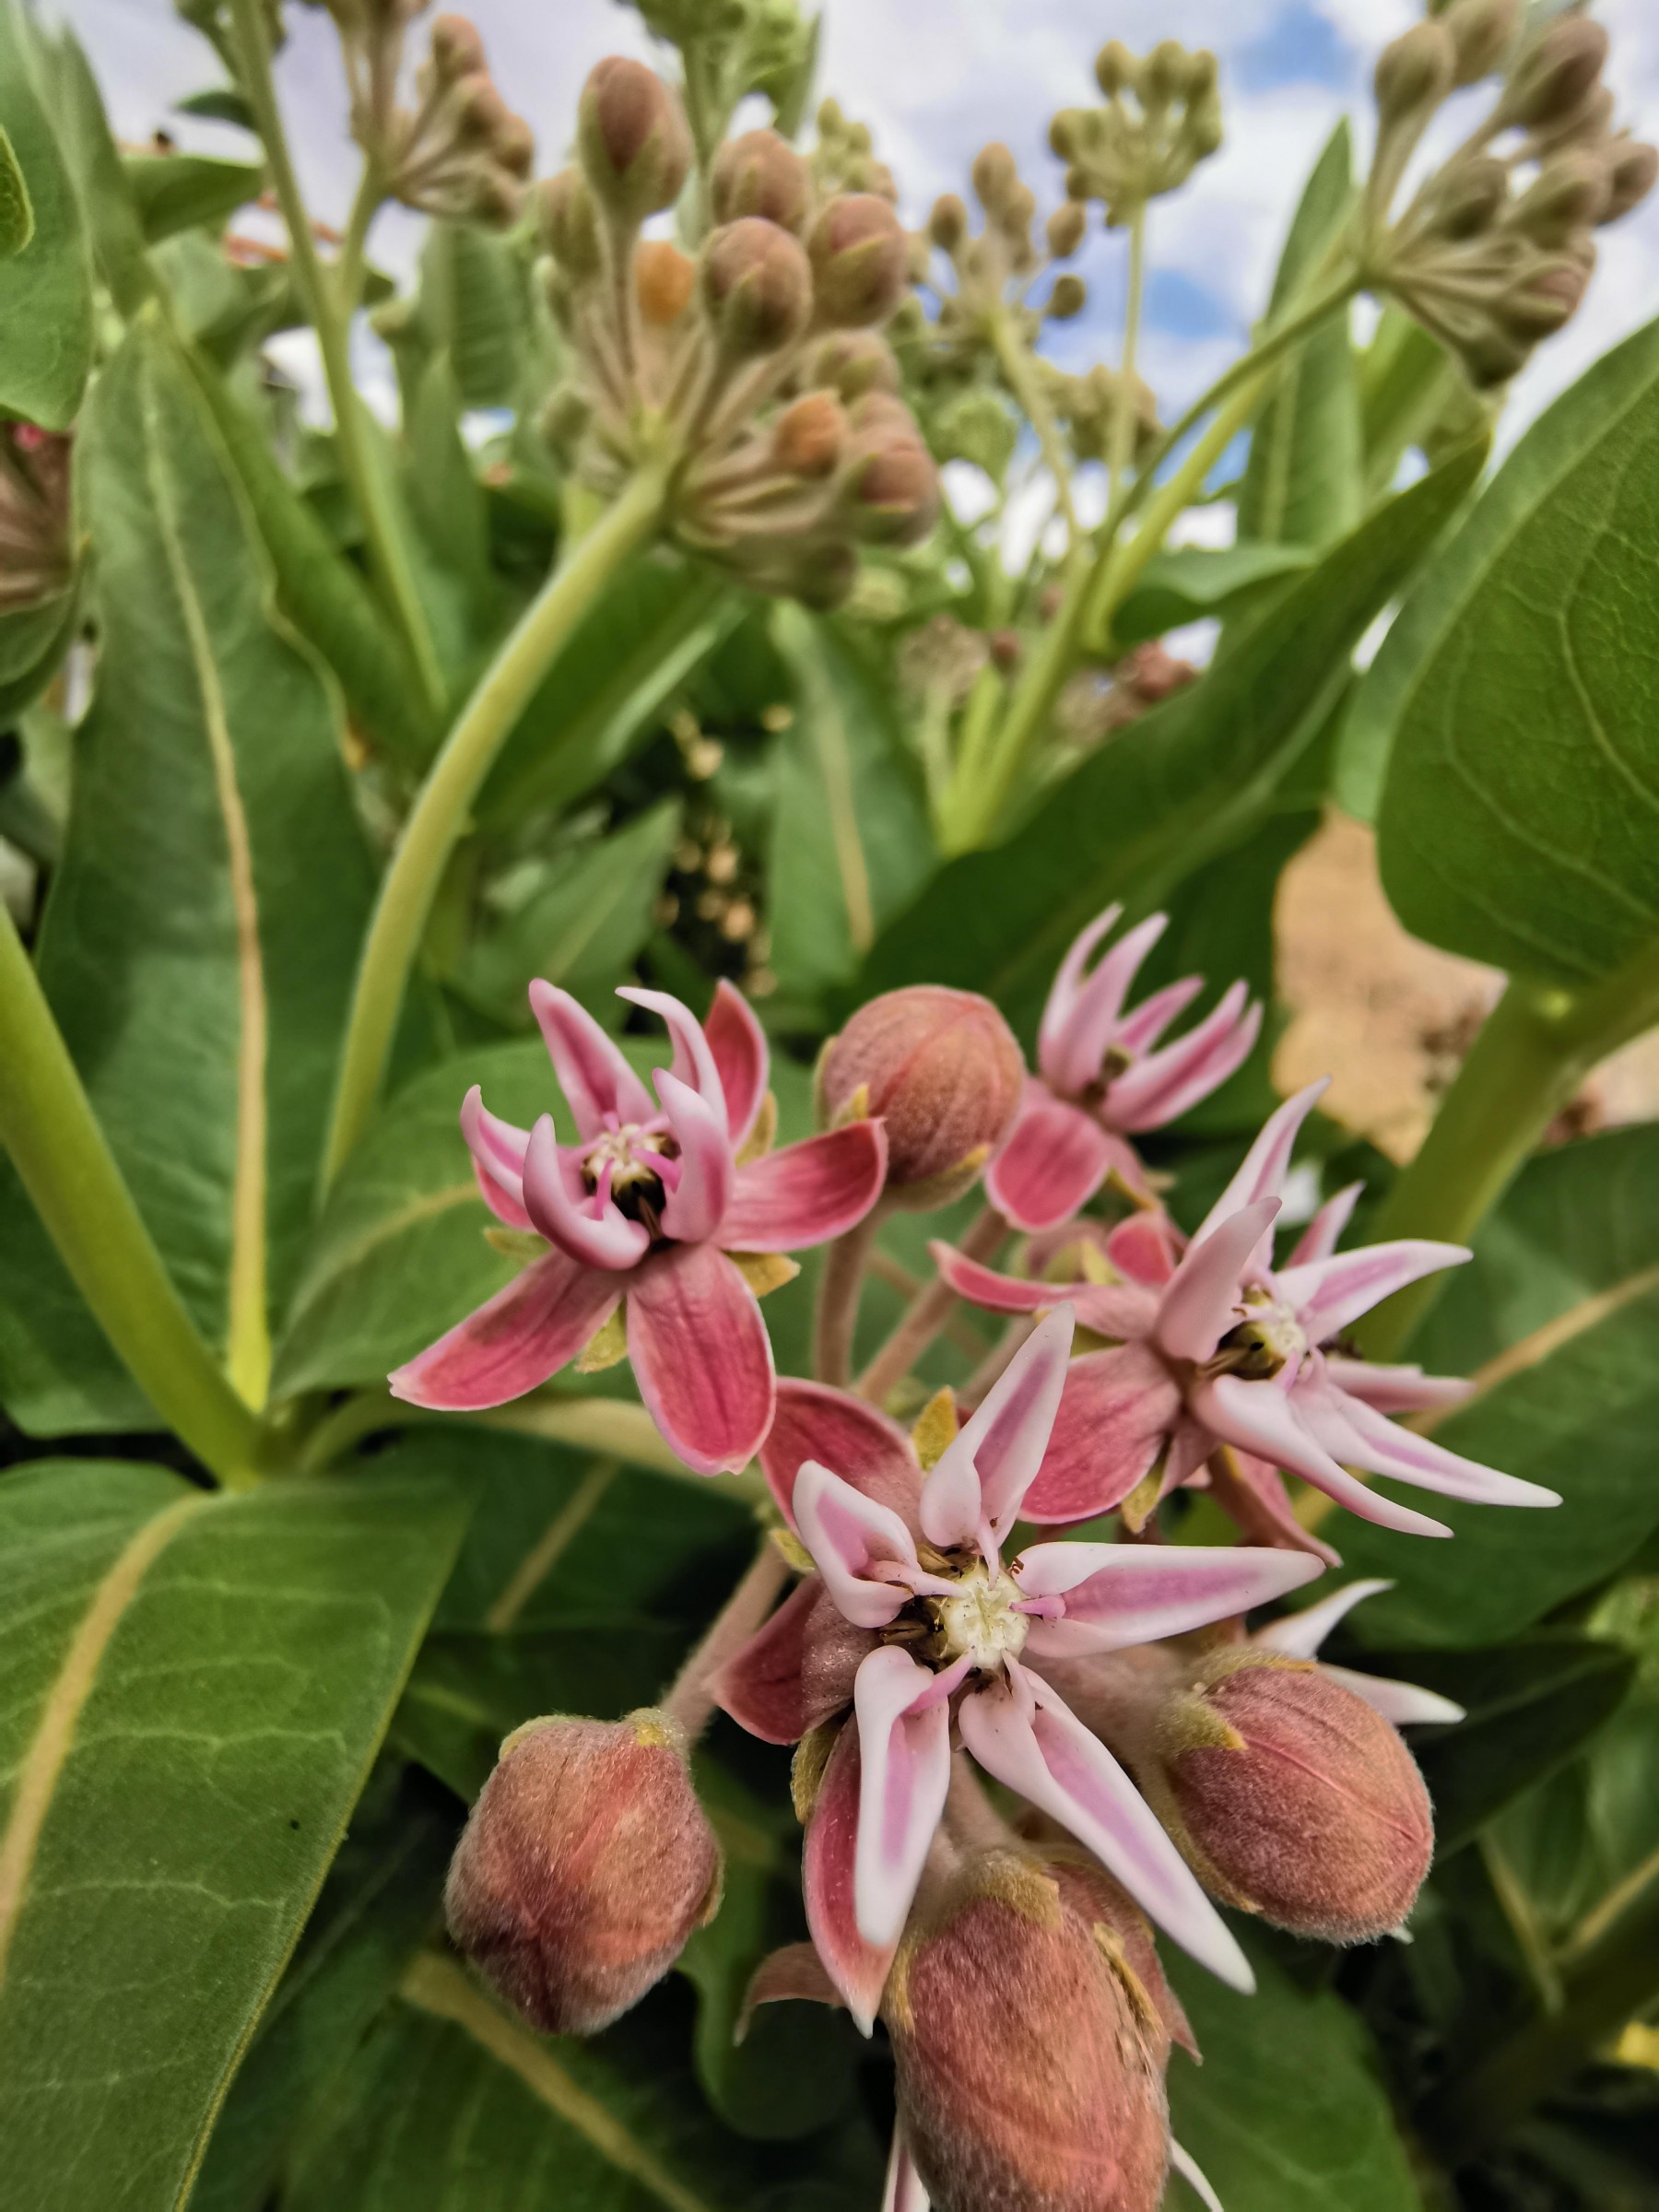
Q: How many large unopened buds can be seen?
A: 4